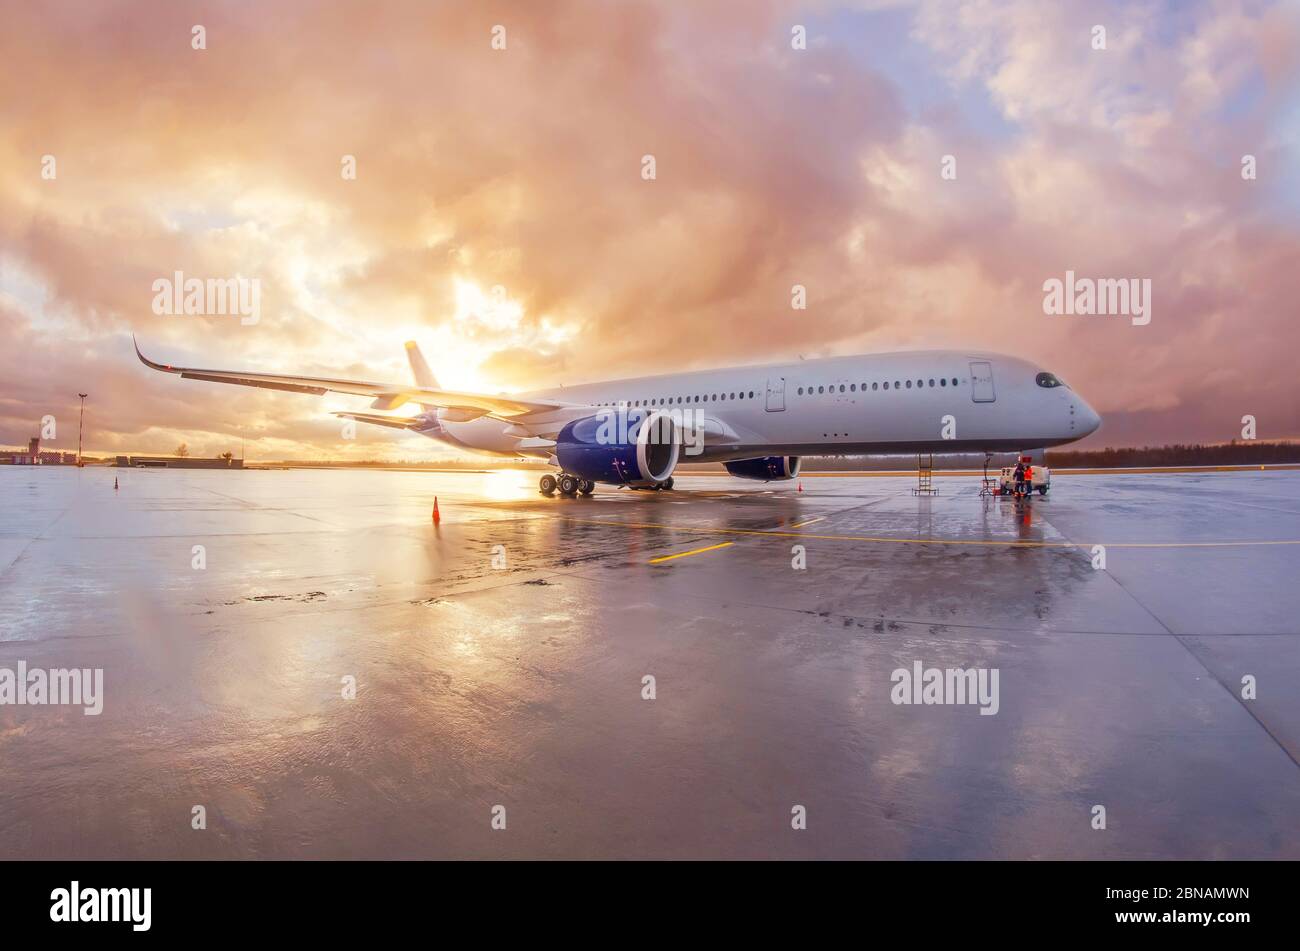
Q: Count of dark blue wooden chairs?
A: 0